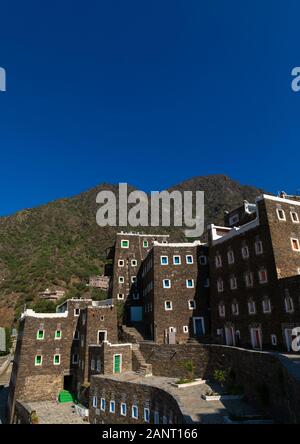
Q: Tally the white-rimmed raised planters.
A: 3